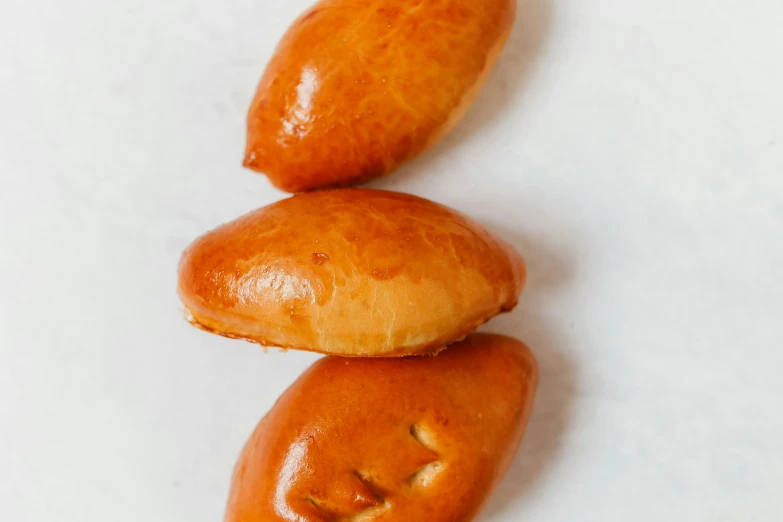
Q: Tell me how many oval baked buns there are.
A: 3